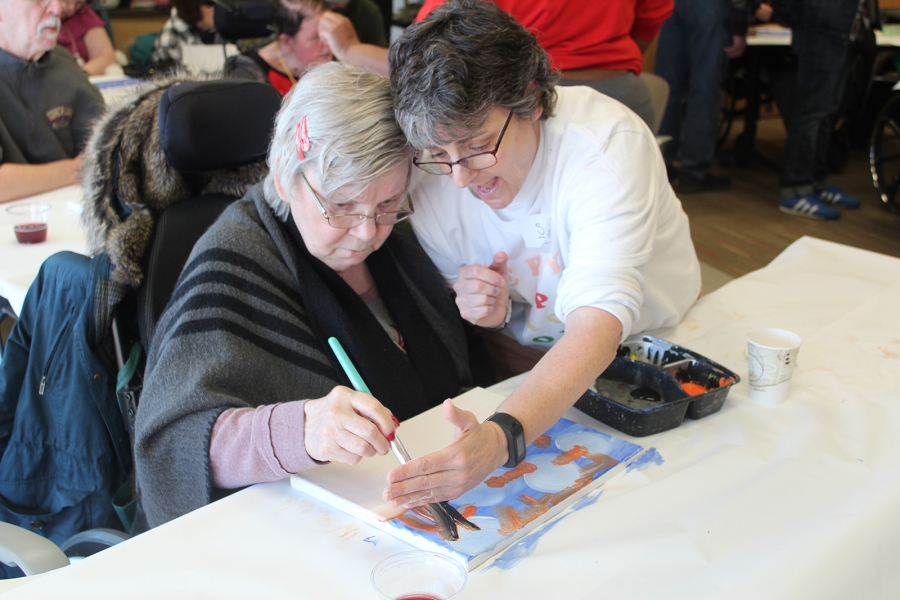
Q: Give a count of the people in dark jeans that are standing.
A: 2